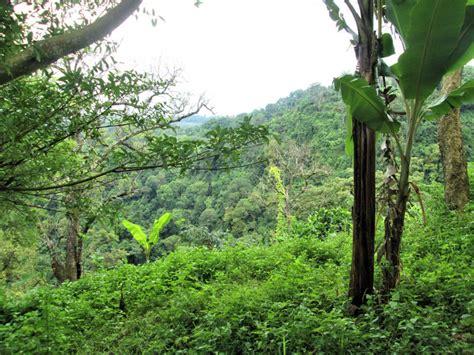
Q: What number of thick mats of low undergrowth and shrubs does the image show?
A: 1